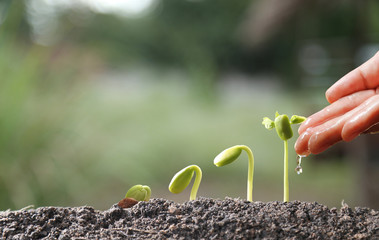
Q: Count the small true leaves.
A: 2